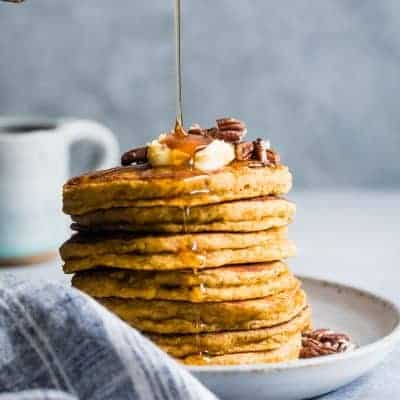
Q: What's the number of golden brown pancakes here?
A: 7